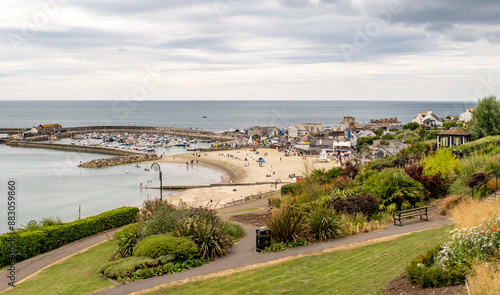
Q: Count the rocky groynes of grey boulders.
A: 1